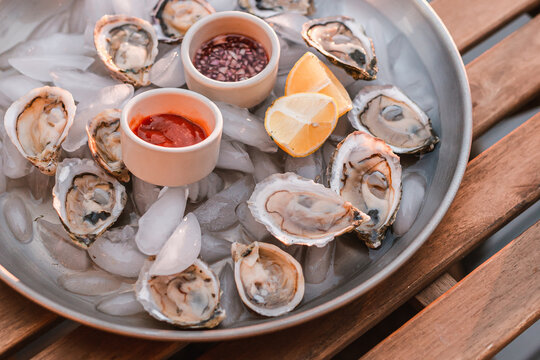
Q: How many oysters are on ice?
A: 12